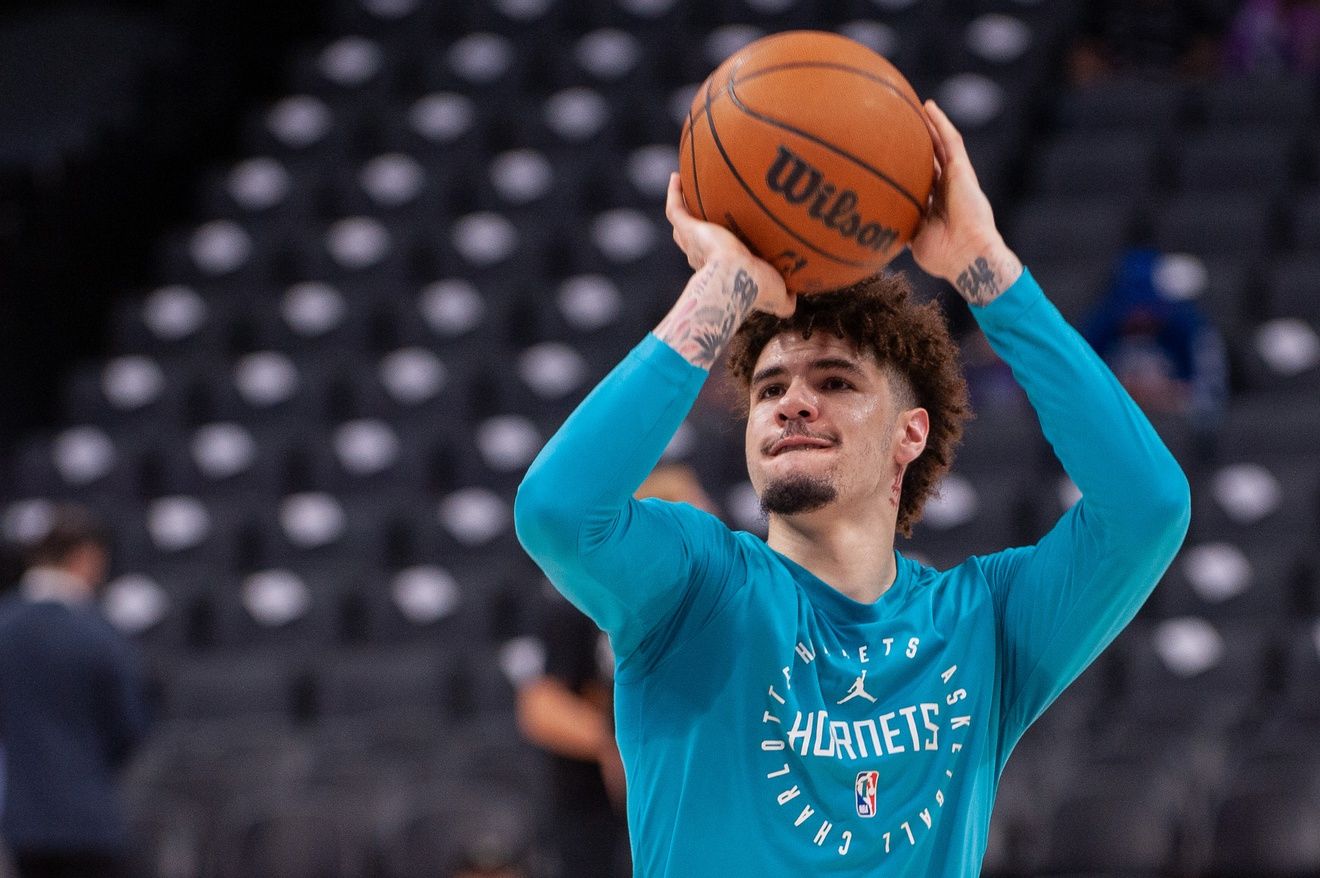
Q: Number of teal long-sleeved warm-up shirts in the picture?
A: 1